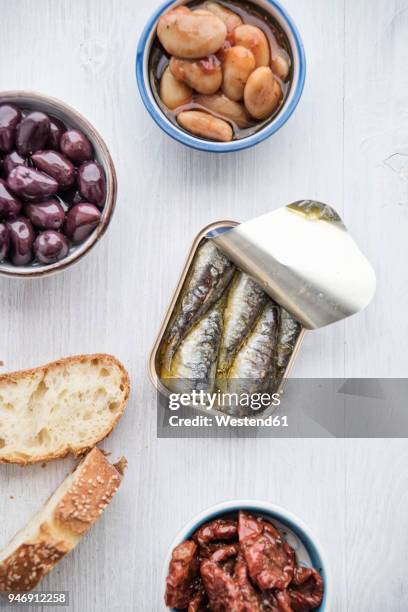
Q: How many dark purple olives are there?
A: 14